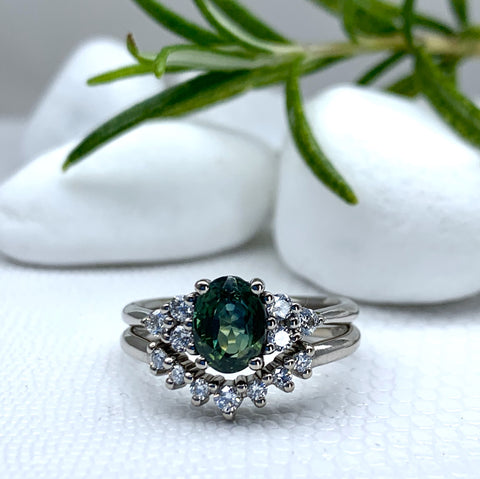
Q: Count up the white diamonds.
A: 13